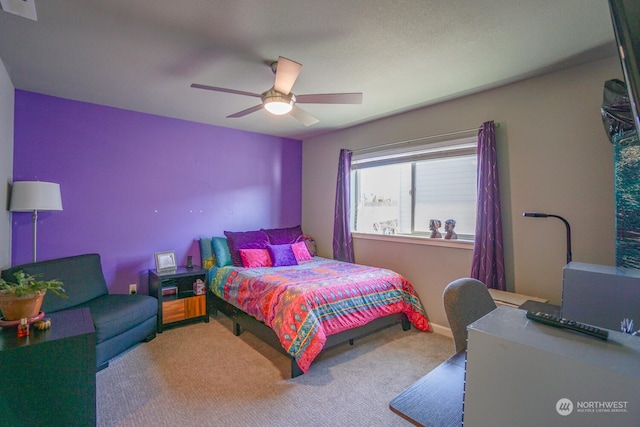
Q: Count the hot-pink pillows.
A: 2